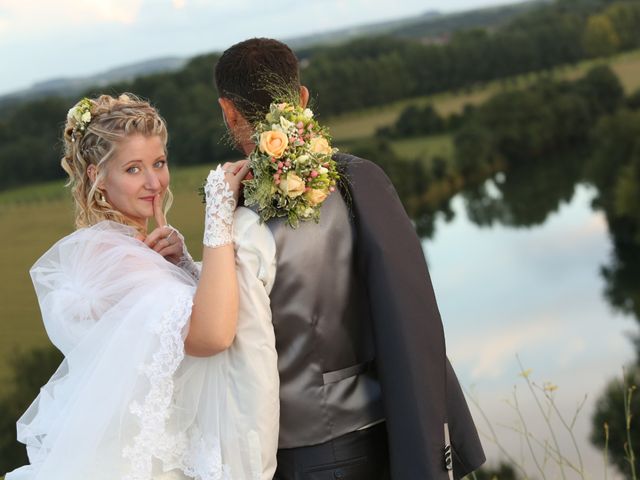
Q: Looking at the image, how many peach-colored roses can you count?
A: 4